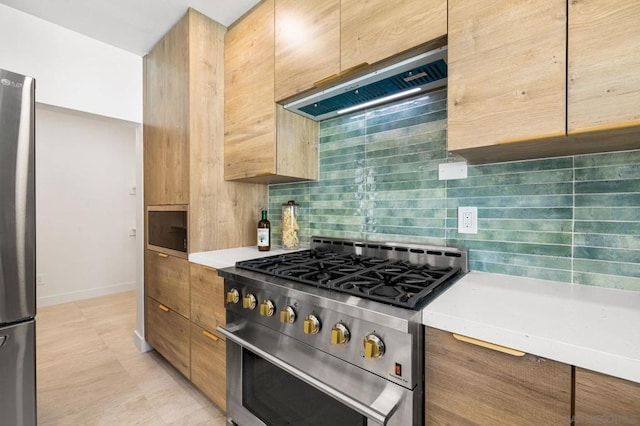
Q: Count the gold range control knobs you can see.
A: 7